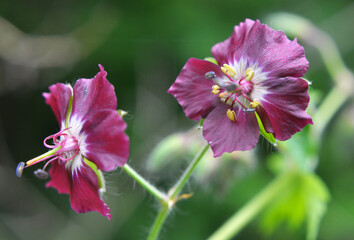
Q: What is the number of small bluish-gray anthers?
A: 5